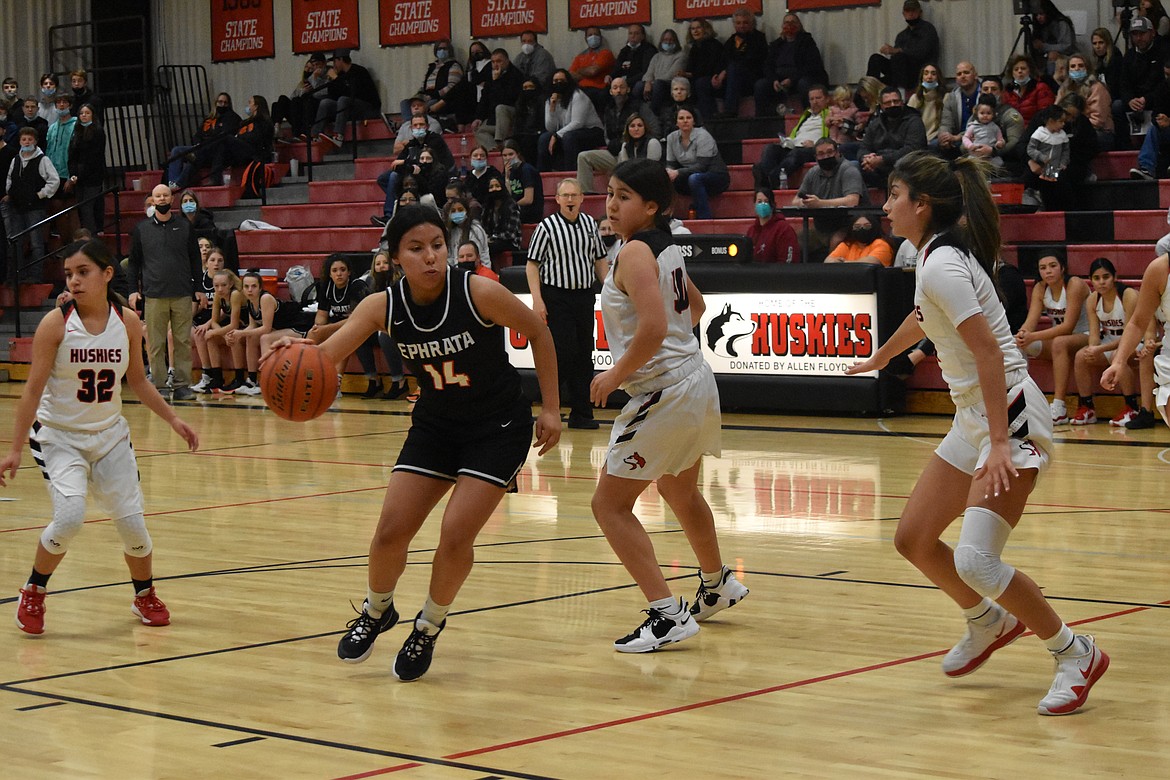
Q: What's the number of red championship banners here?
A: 7